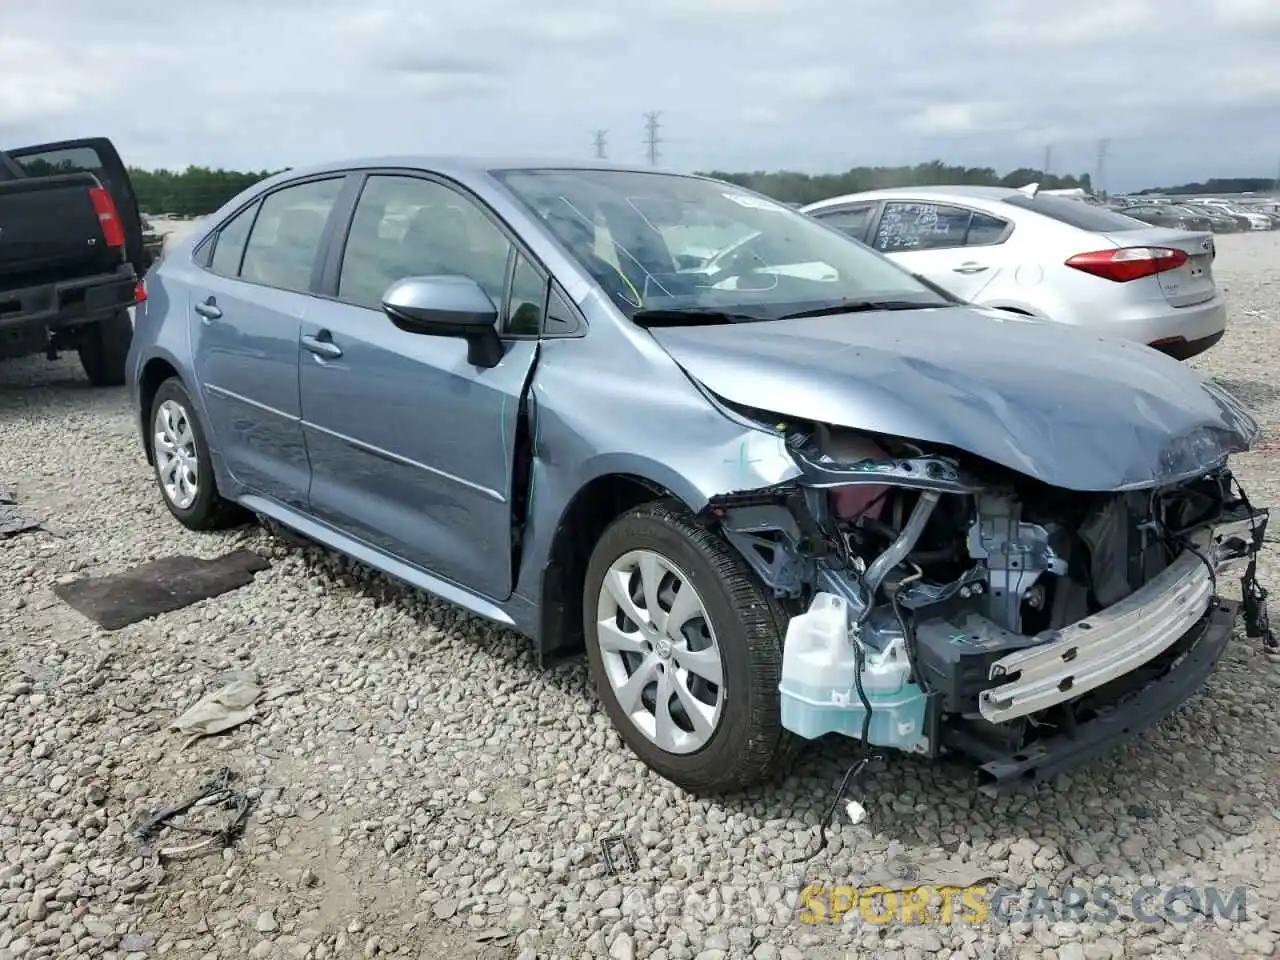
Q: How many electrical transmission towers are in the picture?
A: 4